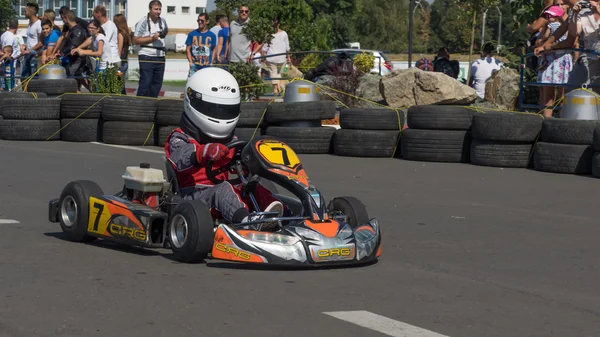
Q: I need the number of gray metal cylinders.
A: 3